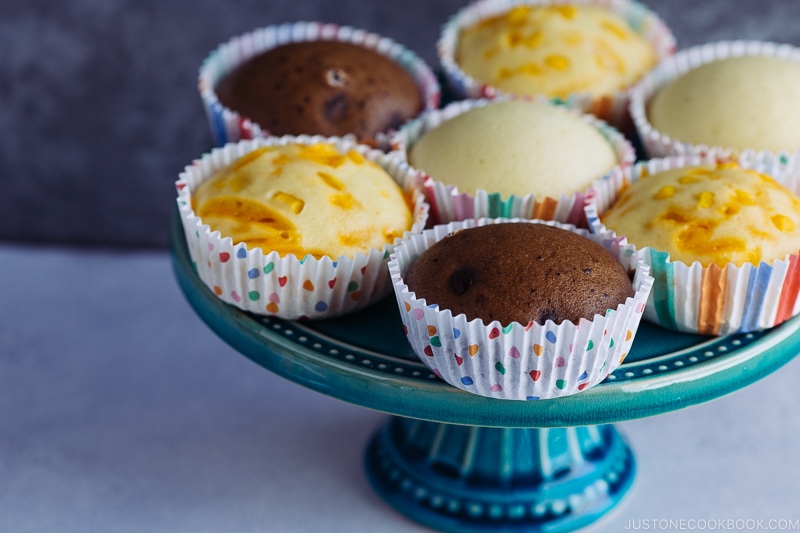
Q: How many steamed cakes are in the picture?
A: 7